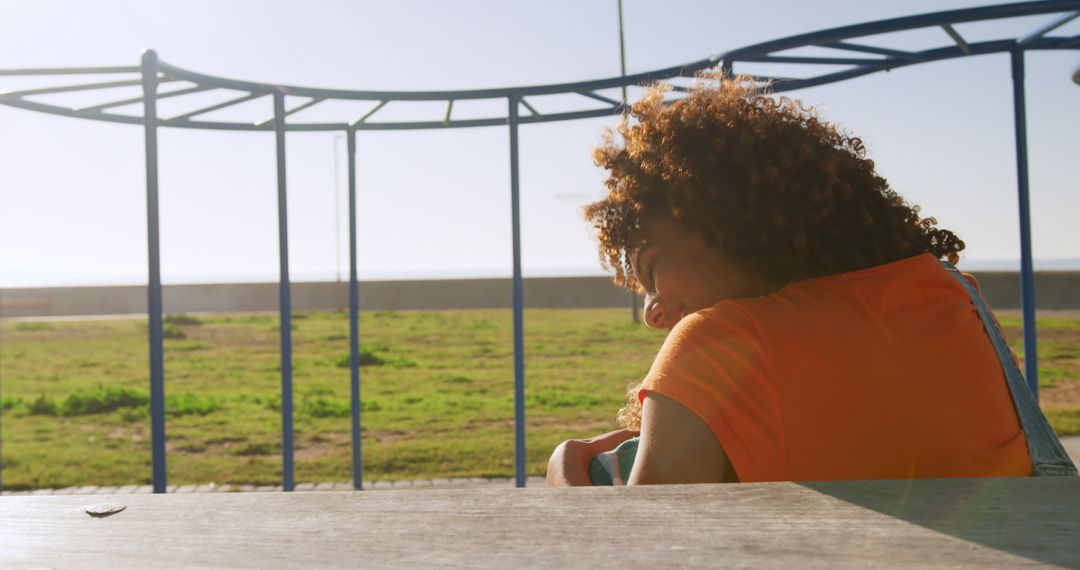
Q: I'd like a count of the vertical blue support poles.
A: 5